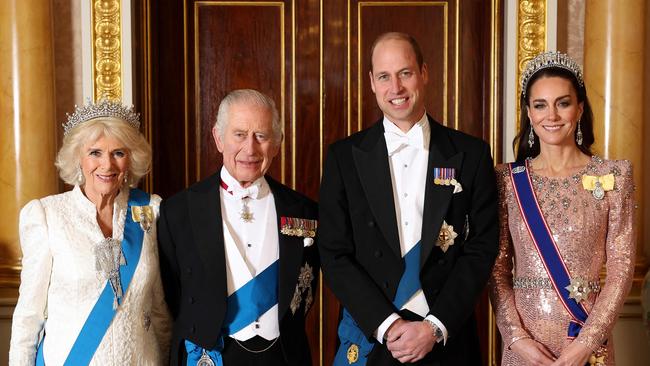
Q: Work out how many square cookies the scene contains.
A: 0